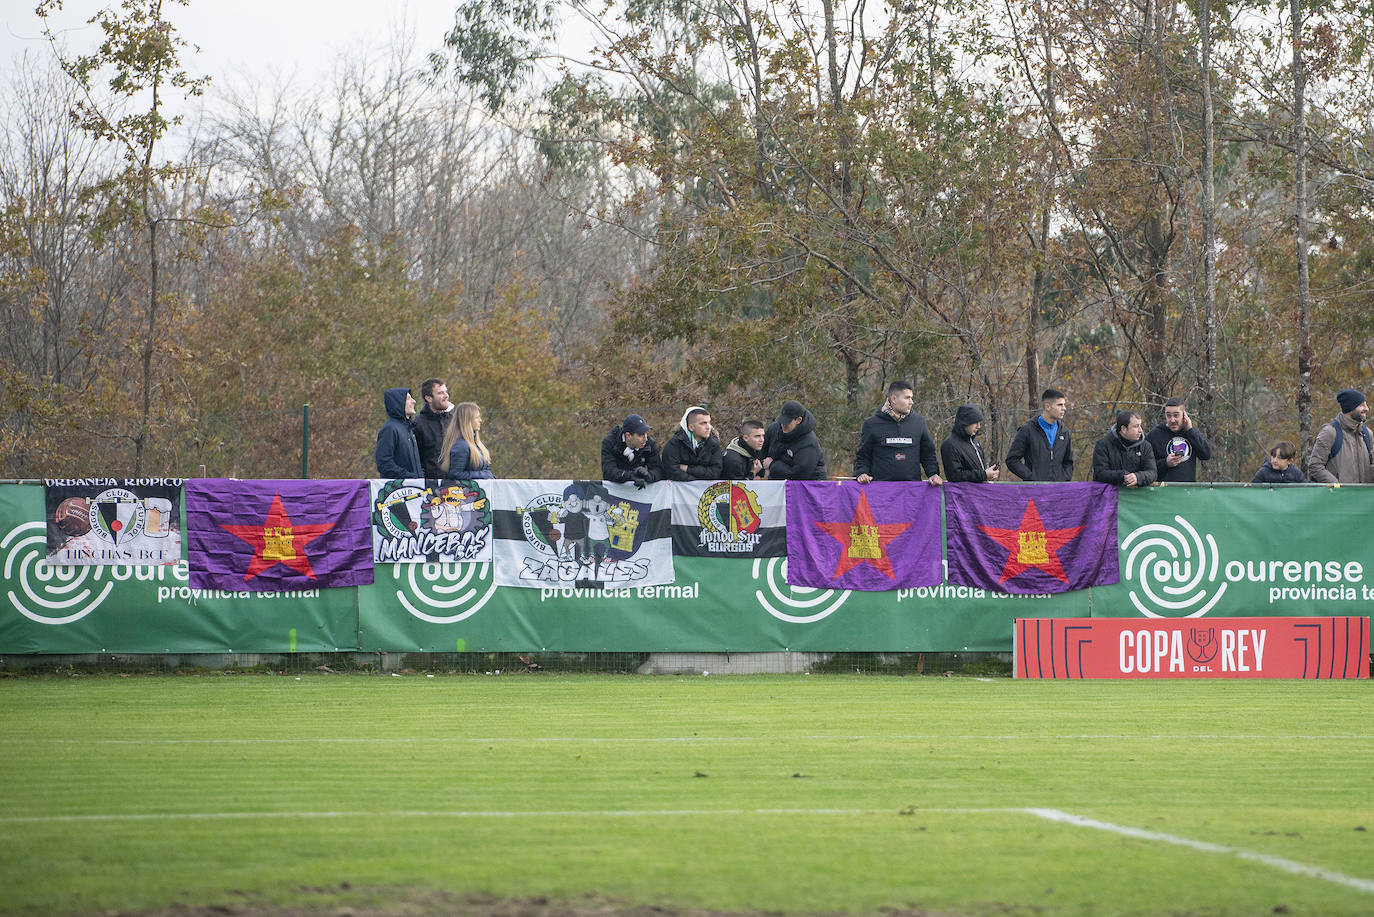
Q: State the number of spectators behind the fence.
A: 14